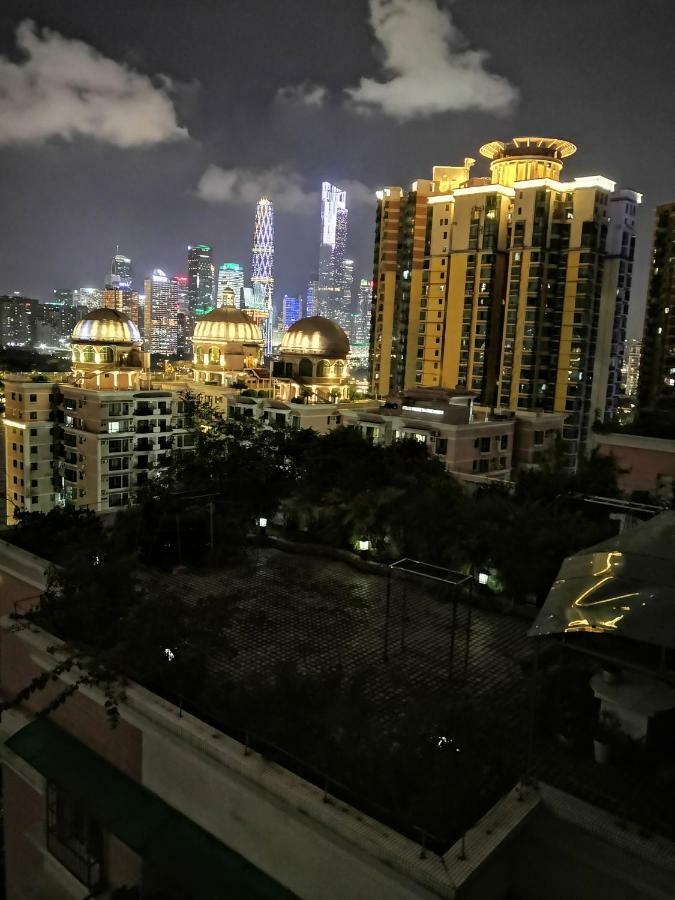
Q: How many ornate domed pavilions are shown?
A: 3